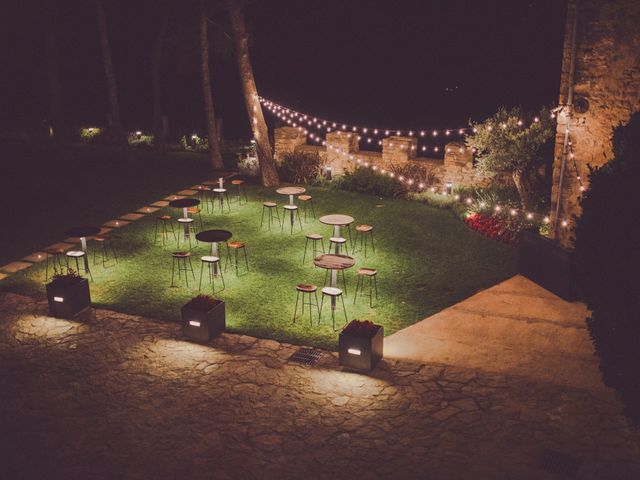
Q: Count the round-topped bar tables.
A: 7